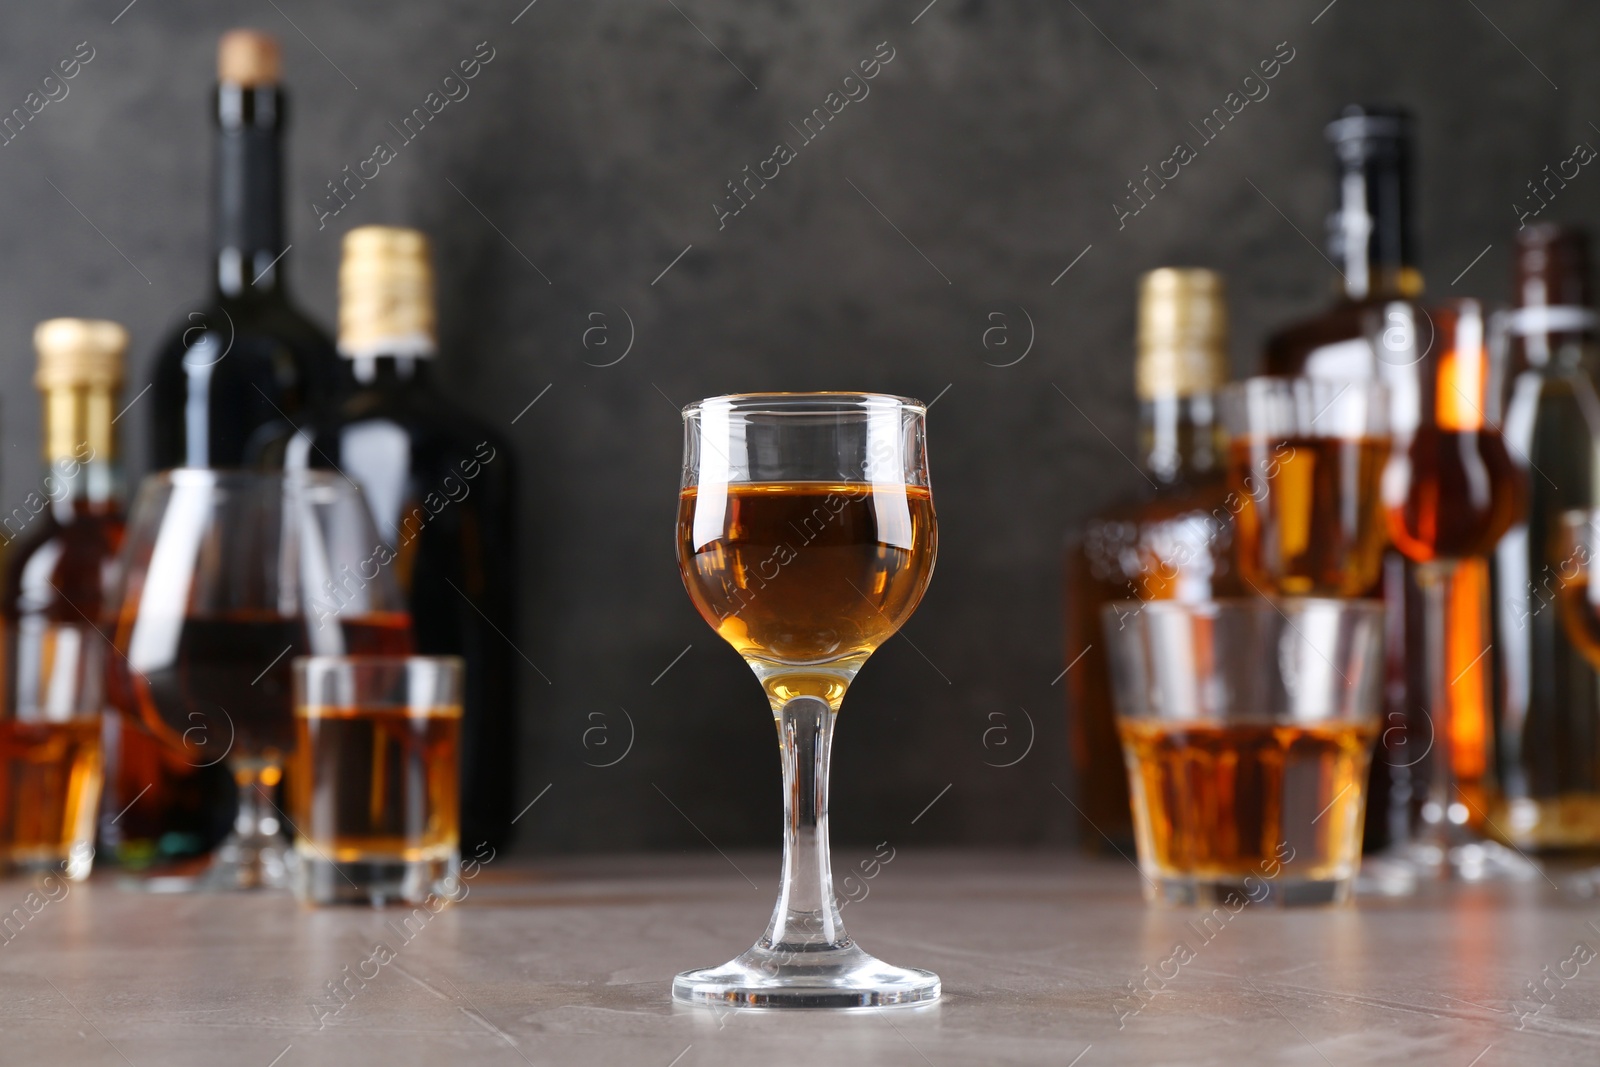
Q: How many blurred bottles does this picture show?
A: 6